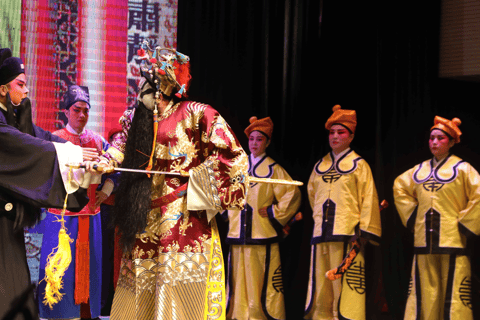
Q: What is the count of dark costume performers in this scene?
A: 1